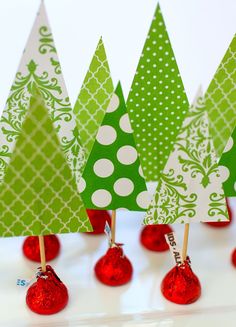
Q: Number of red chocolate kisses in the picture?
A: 8